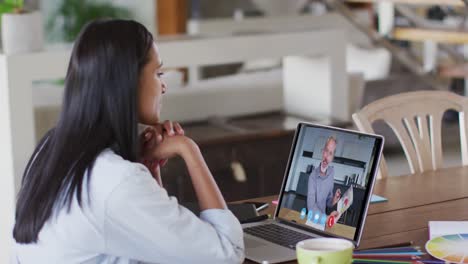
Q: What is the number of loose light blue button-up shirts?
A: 1